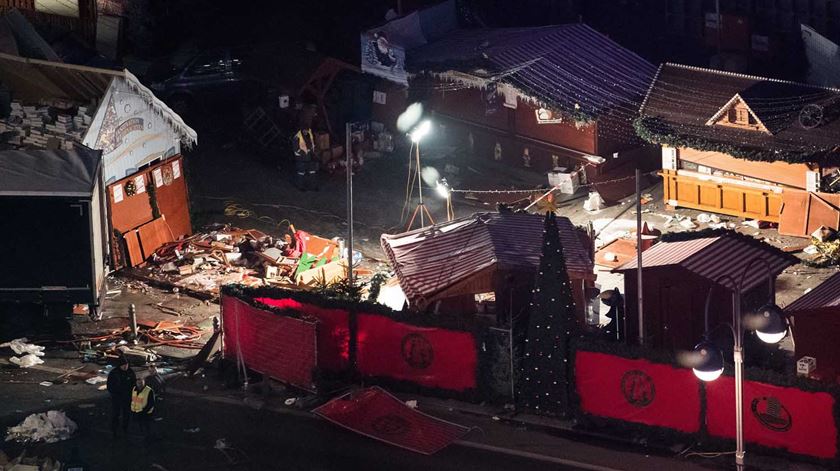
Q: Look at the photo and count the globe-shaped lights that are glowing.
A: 2